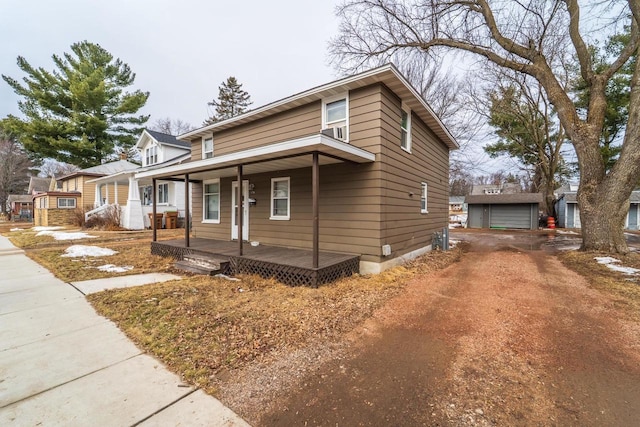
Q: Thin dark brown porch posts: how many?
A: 4